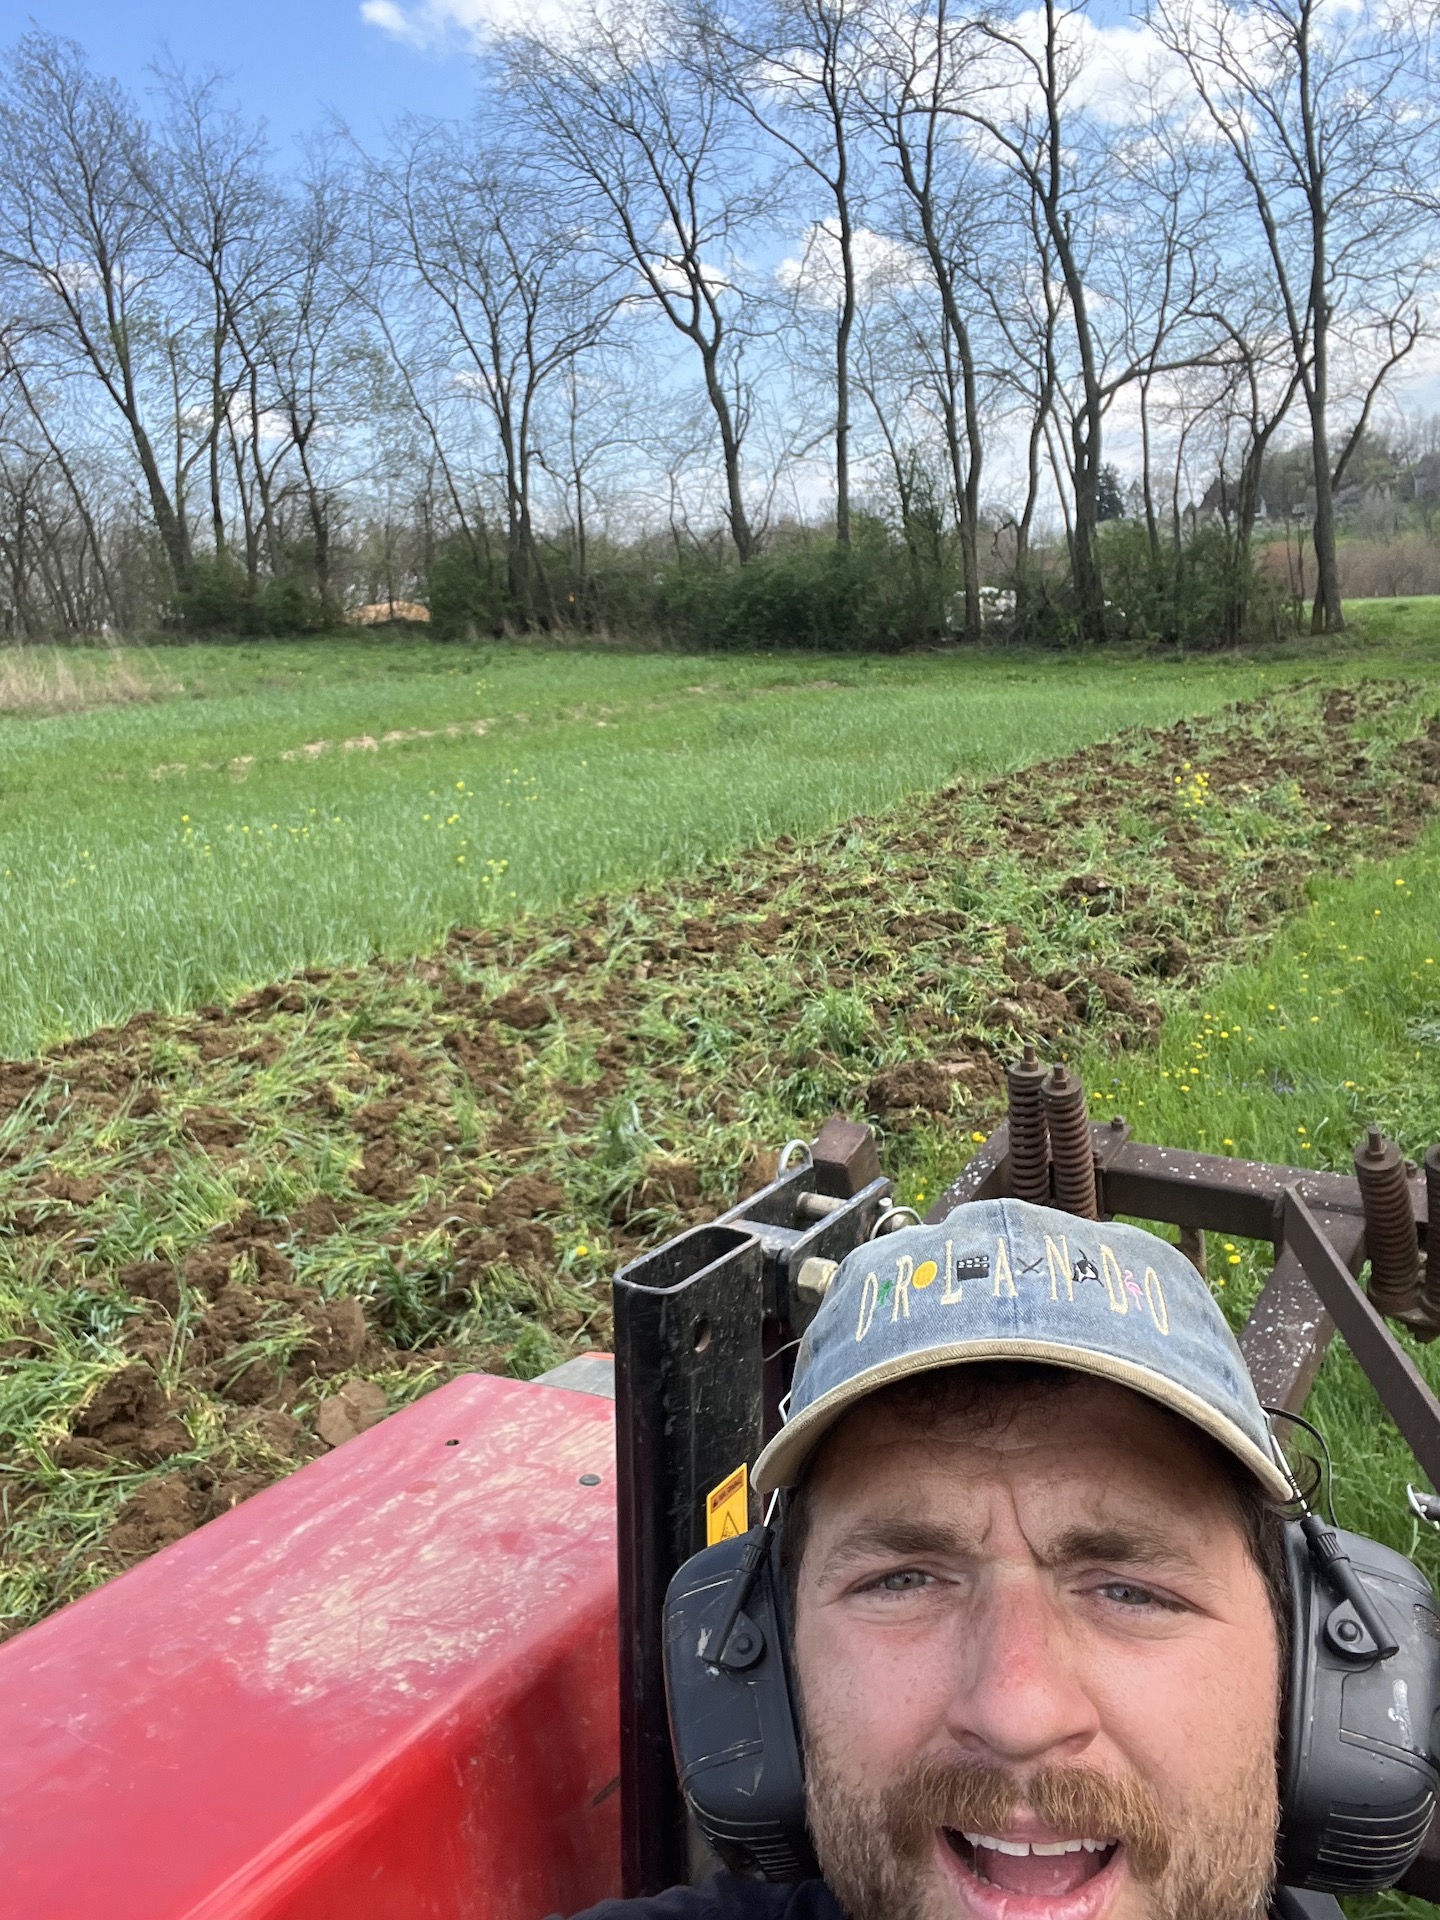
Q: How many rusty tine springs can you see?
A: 4